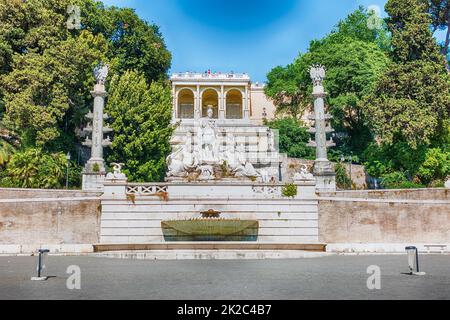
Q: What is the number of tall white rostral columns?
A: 2